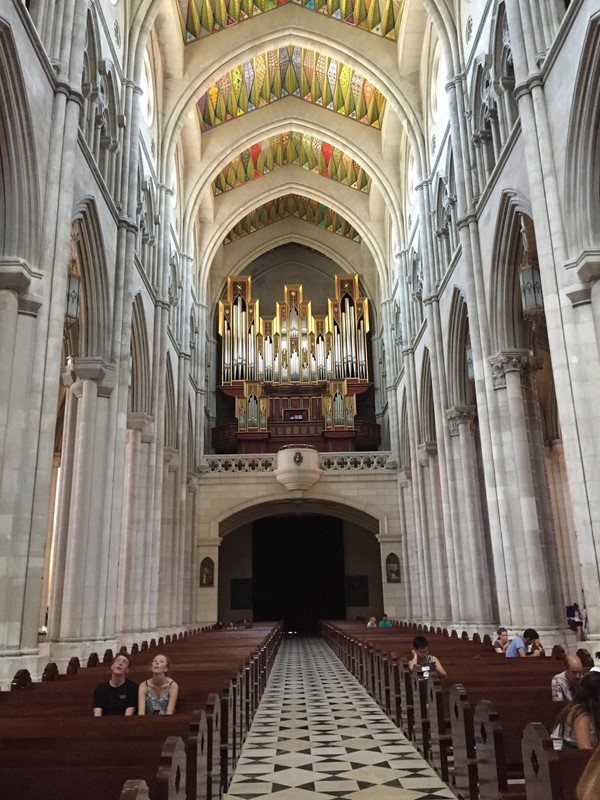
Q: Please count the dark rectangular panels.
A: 2